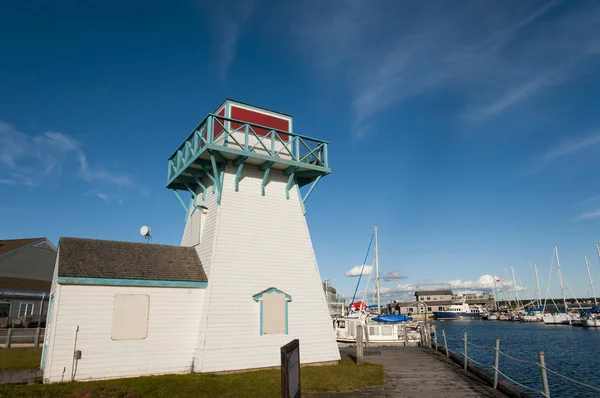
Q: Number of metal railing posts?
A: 5